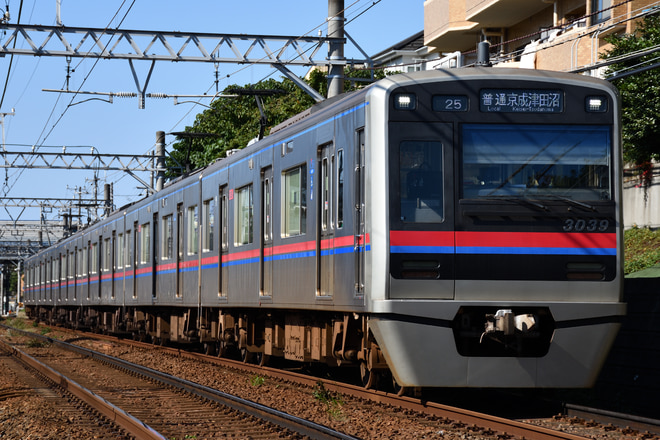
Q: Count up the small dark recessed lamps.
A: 4